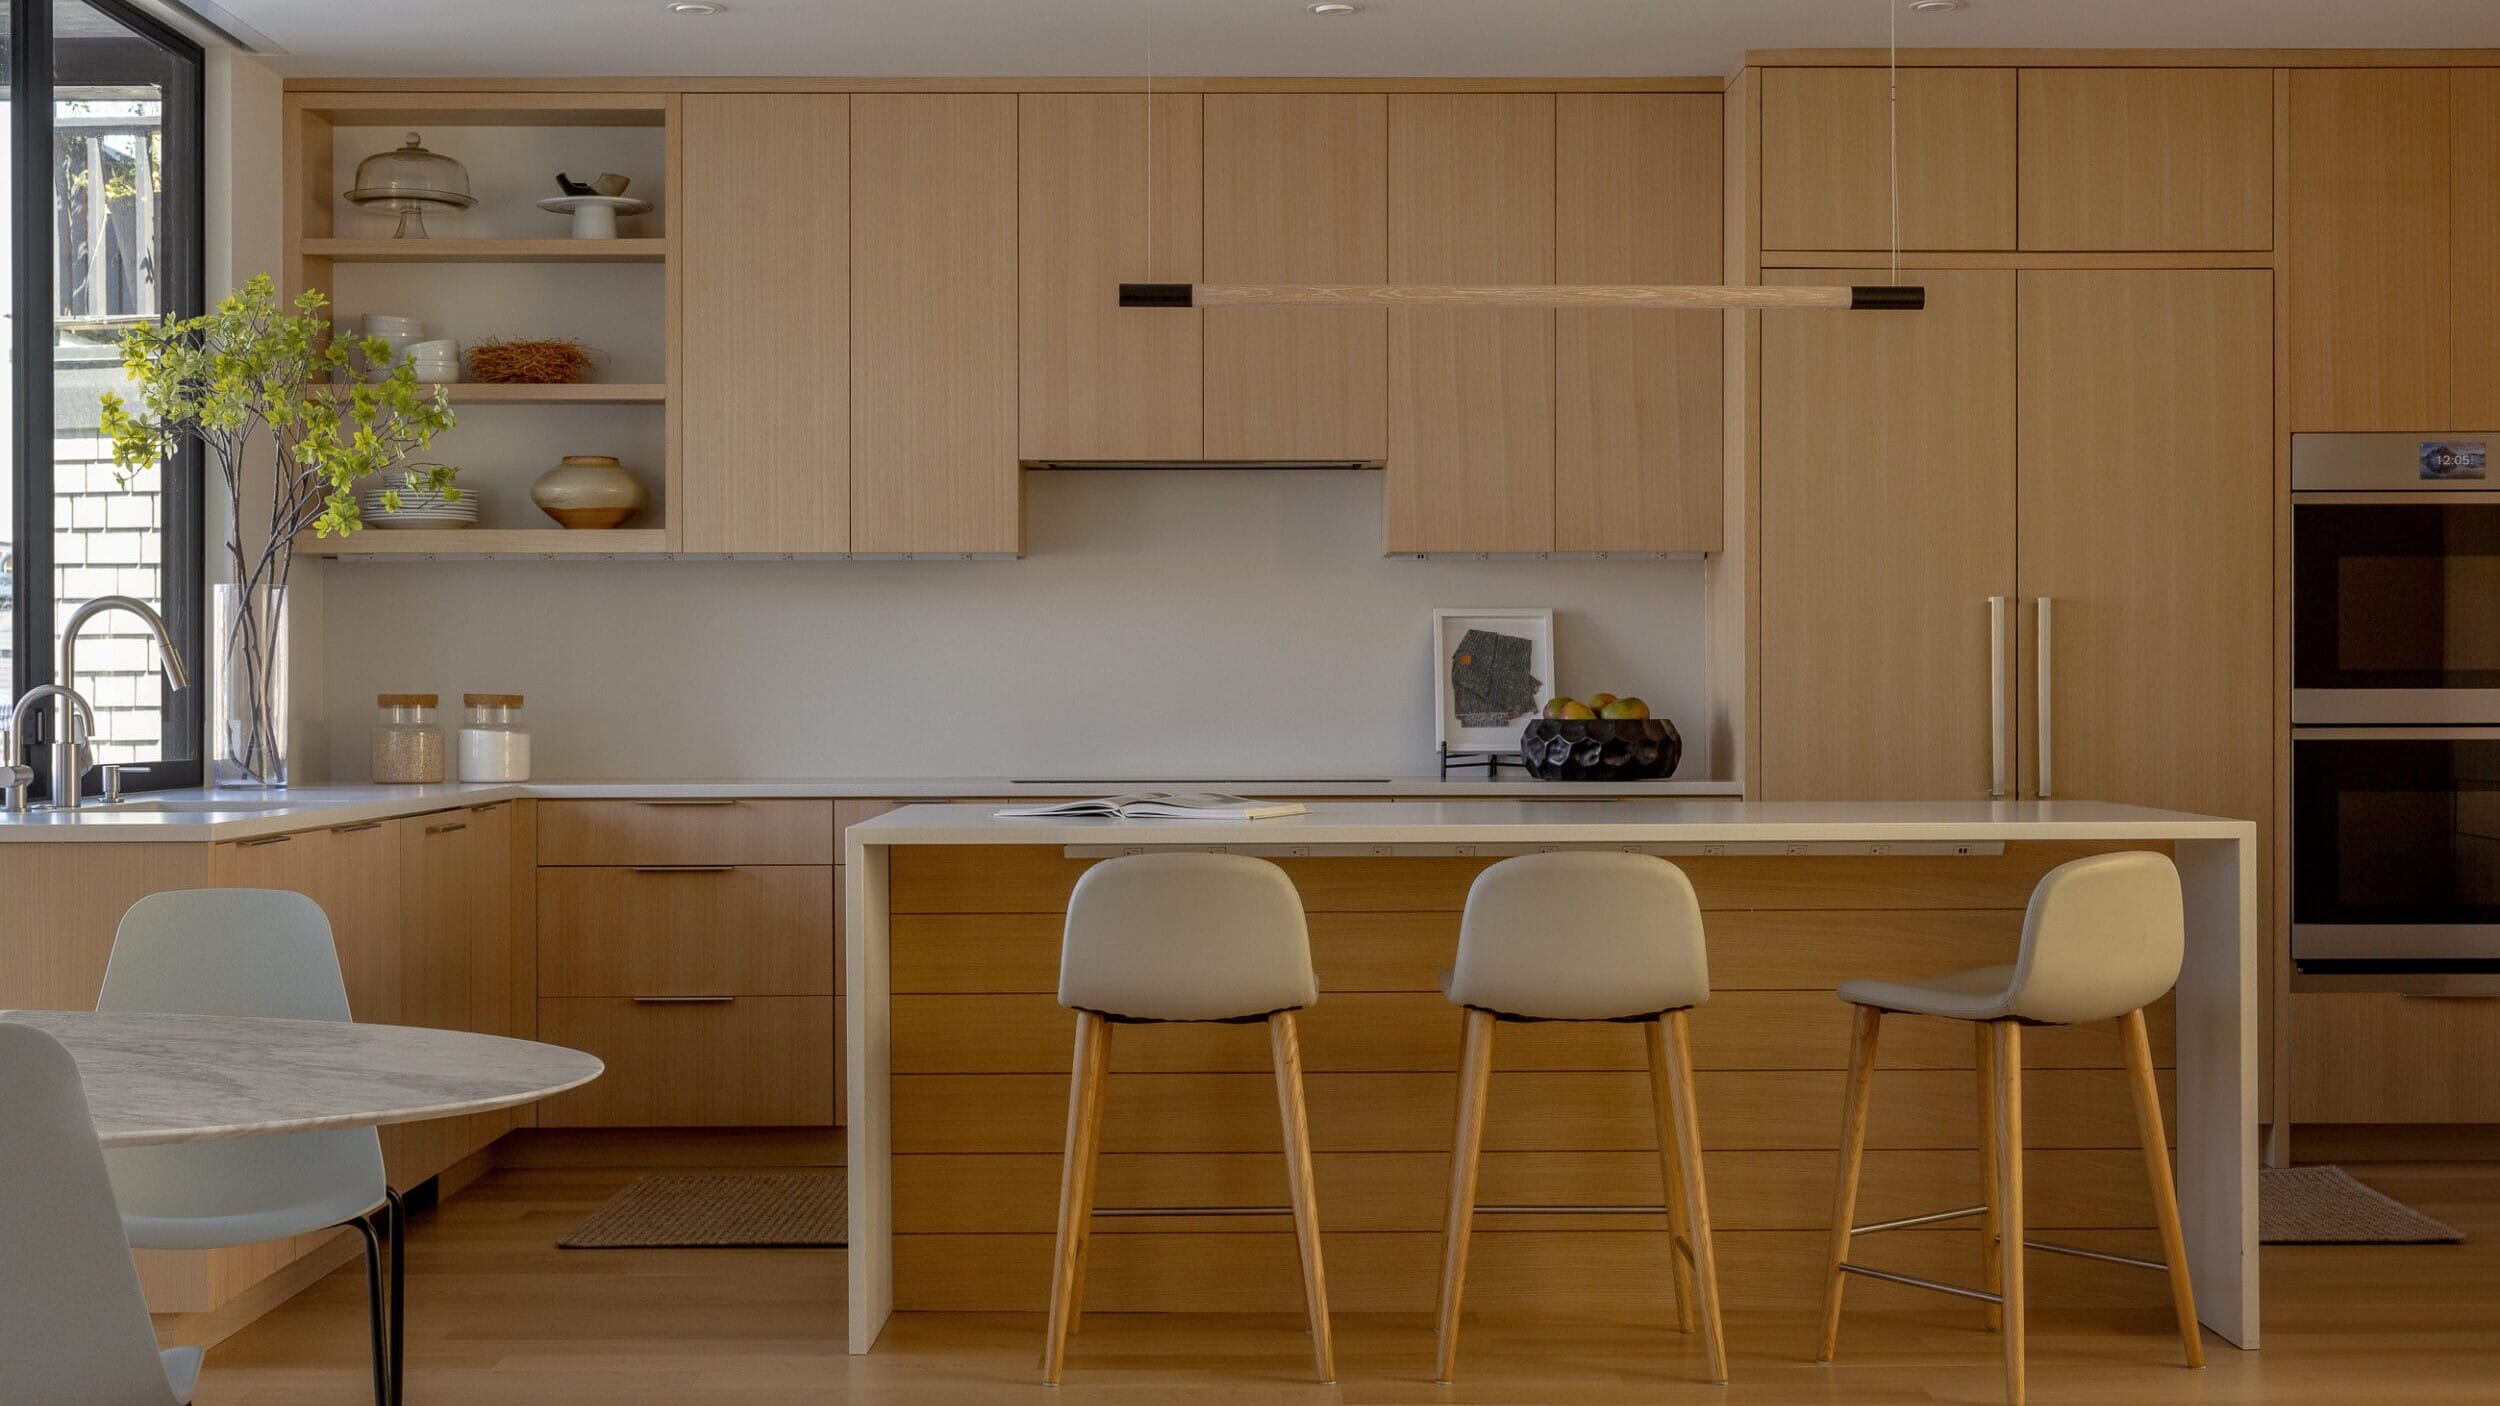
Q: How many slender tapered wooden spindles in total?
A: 12